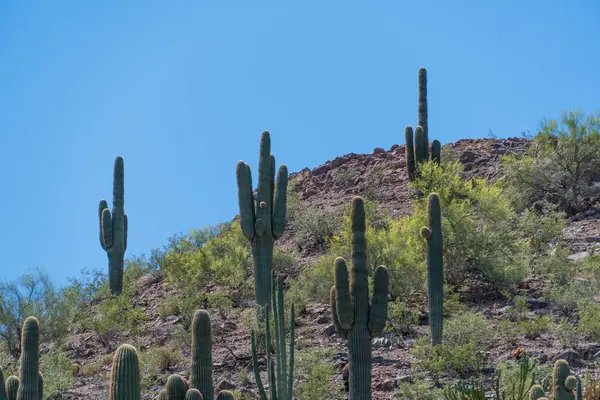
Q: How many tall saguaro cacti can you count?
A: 5